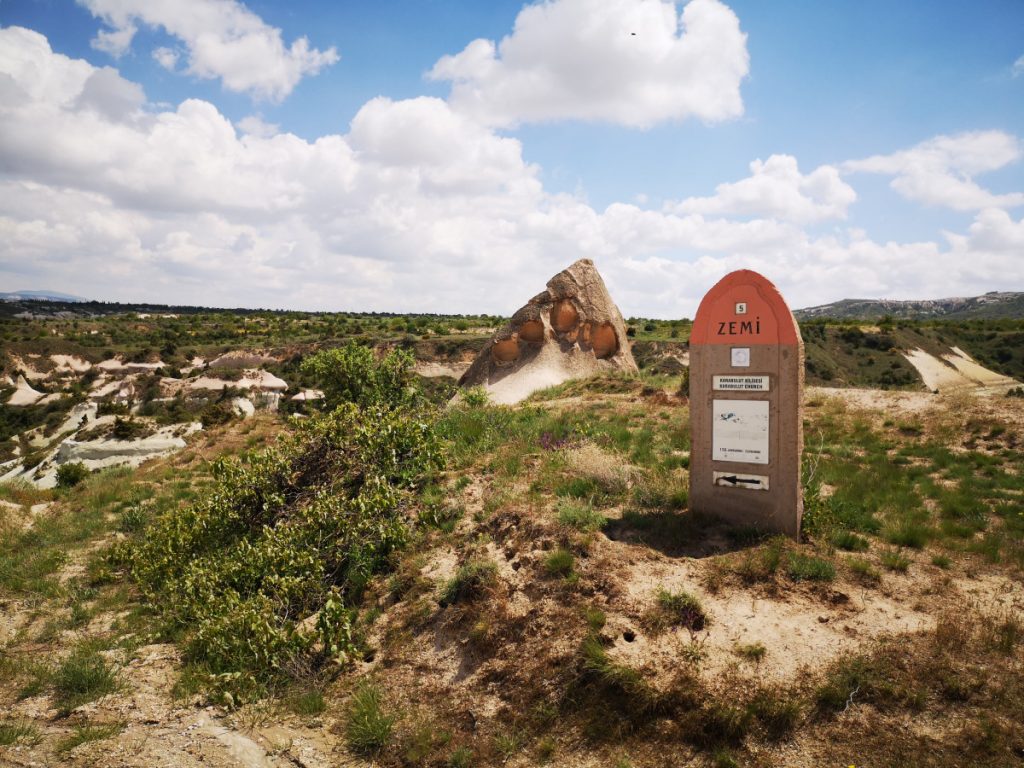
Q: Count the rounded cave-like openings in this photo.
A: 4